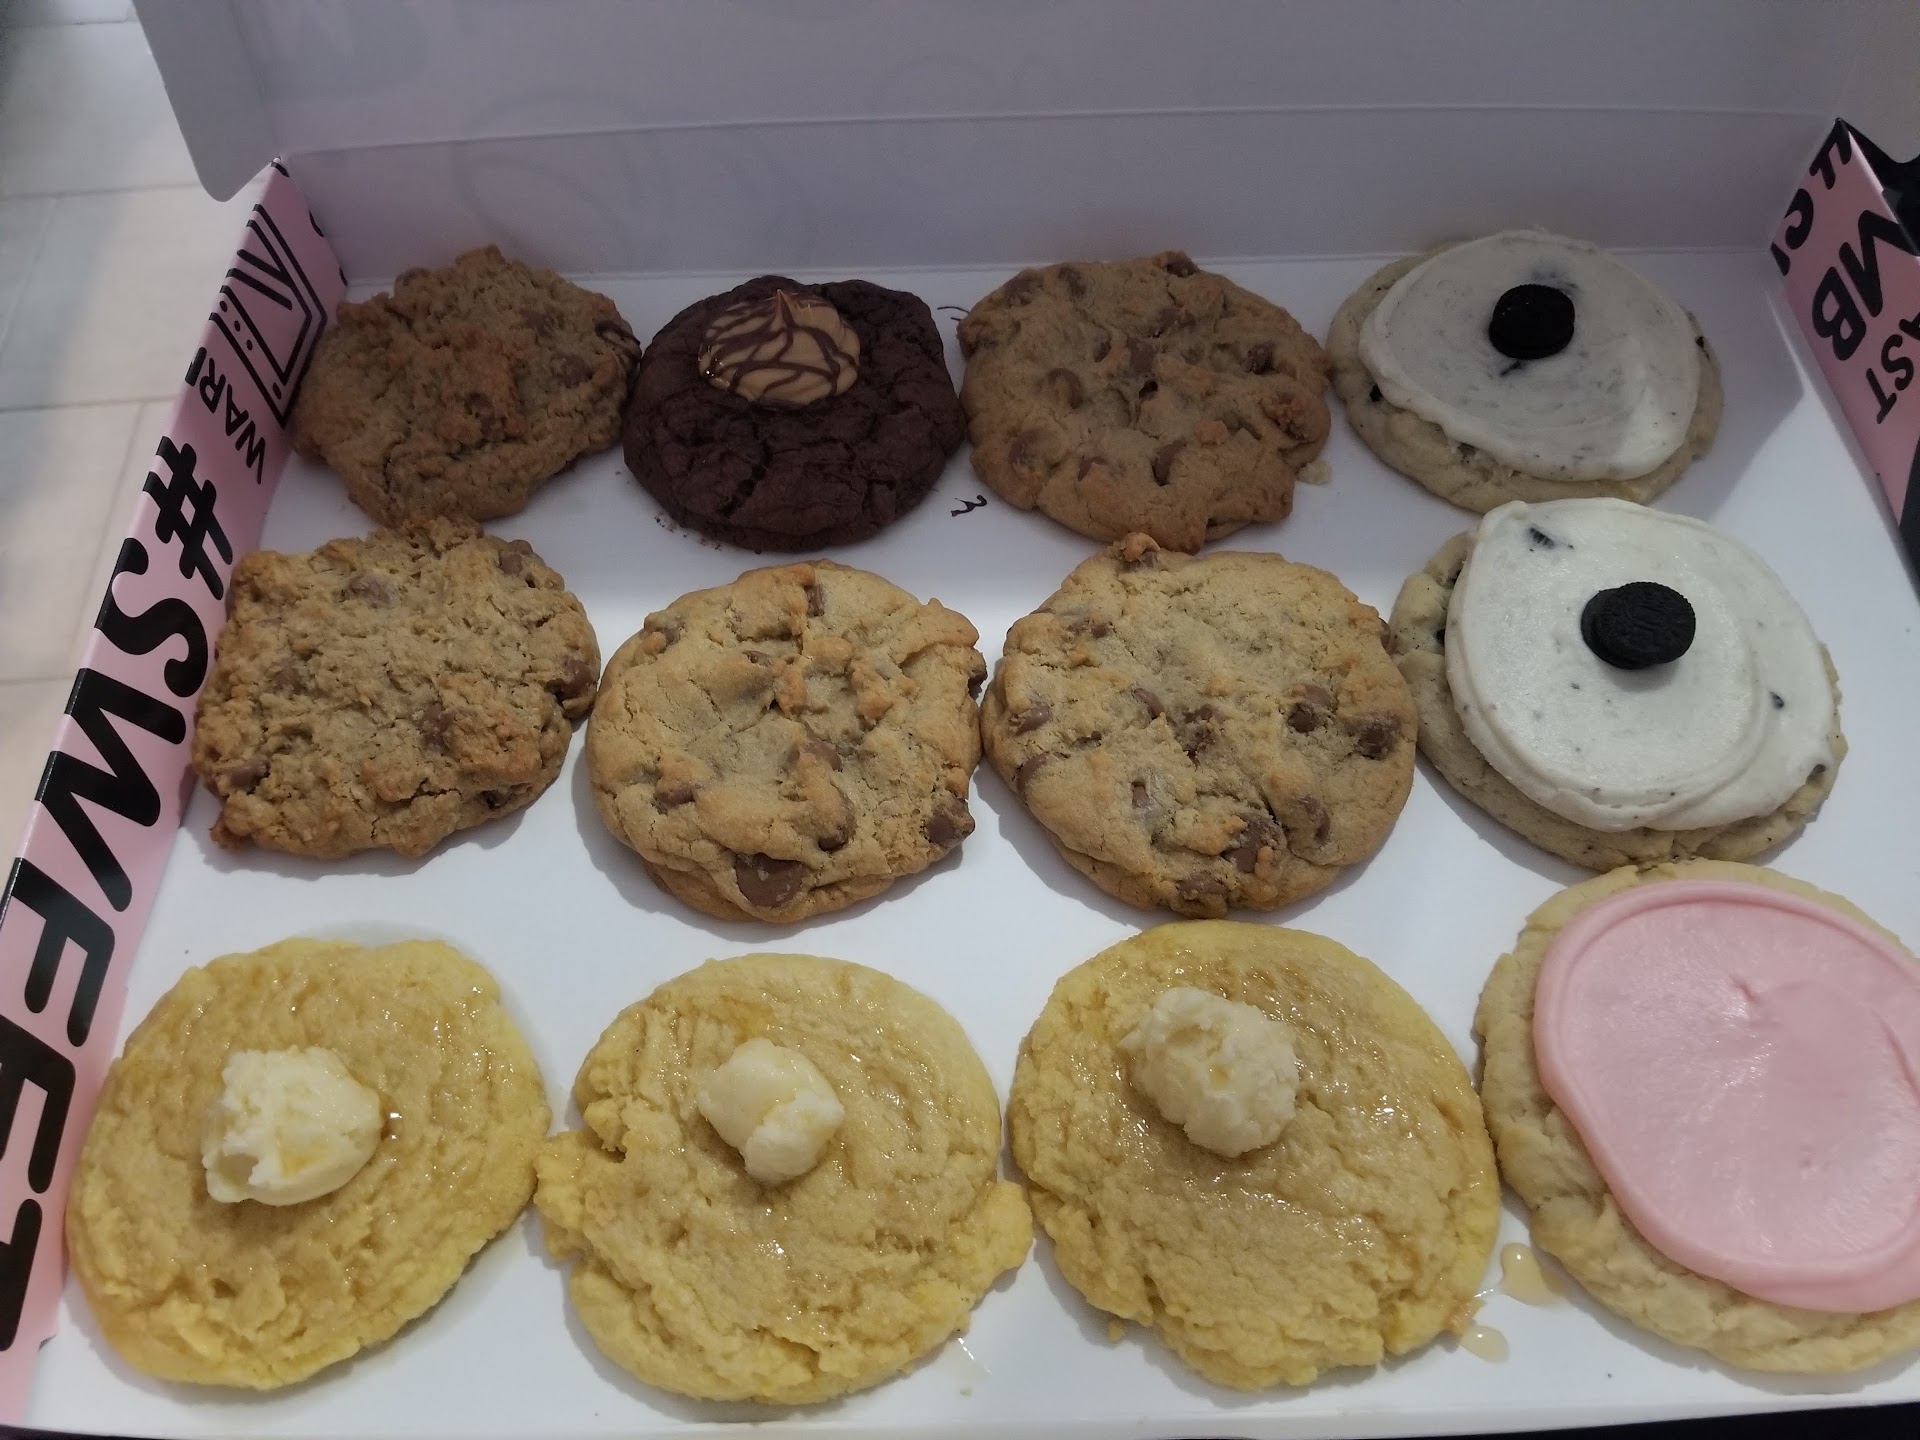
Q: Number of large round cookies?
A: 12